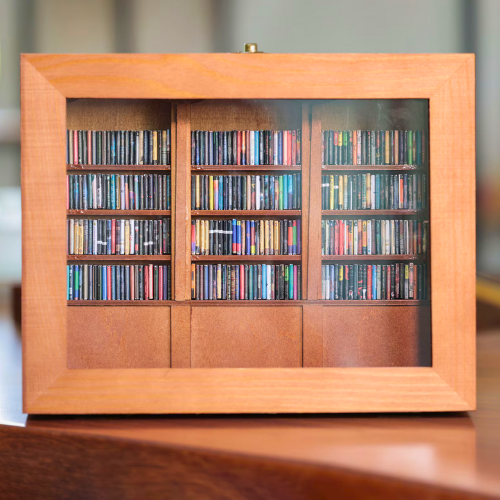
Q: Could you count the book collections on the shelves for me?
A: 12